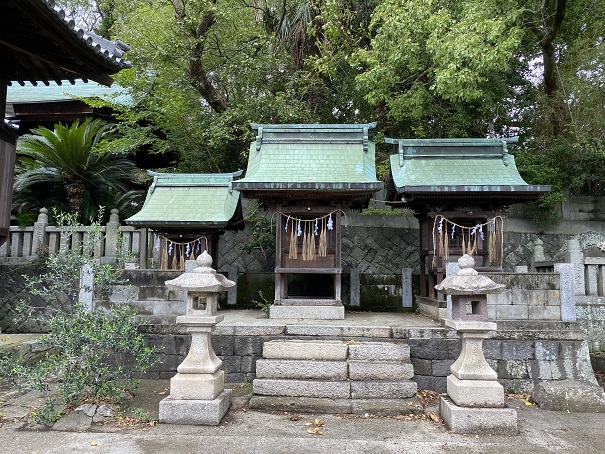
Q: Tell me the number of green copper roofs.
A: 4